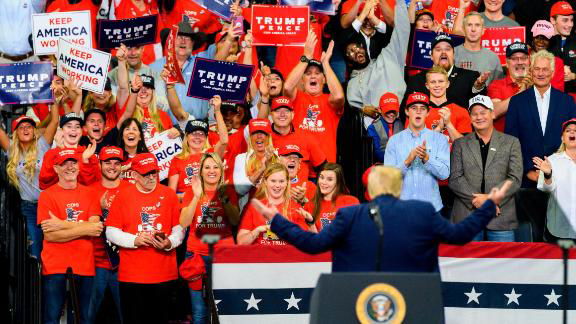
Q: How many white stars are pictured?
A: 6